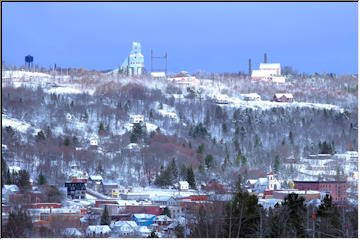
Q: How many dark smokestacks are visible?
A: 2